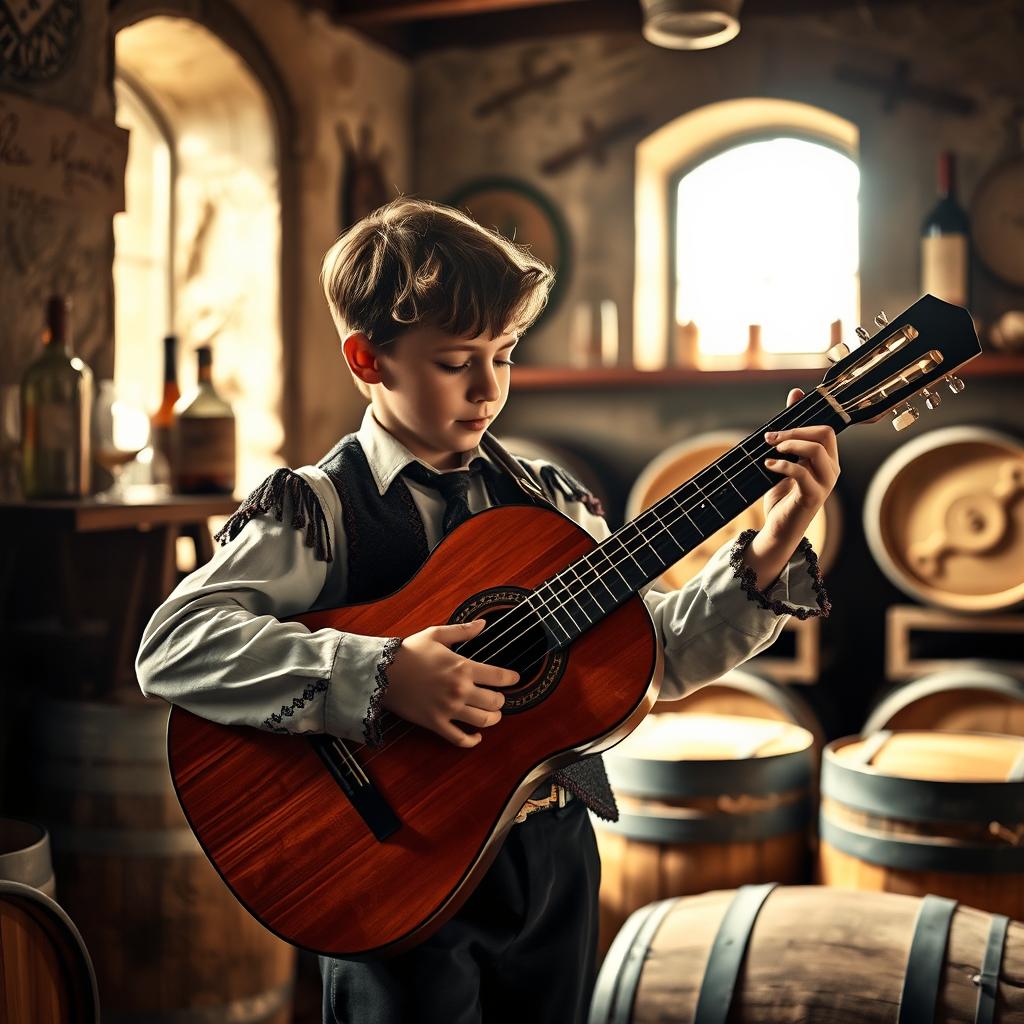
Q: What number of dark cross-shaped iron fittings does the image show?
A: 3